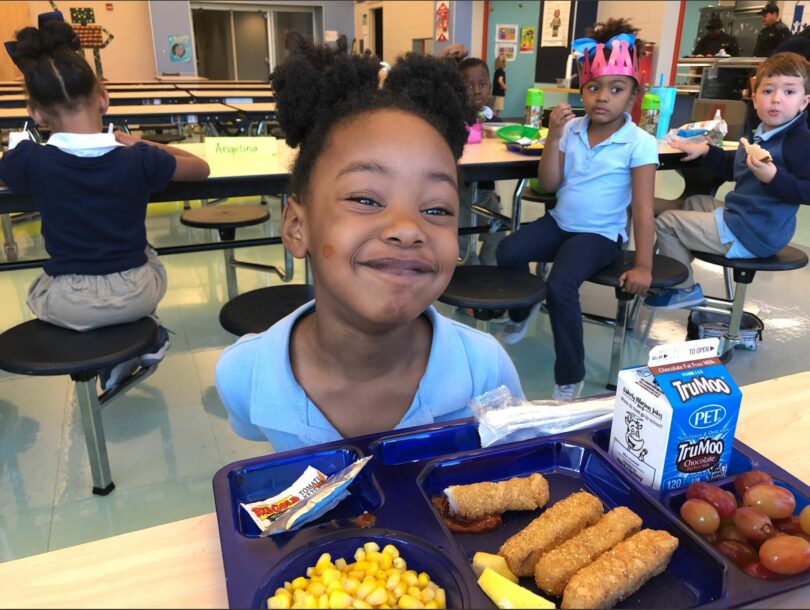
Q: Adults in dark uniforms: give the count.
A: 2